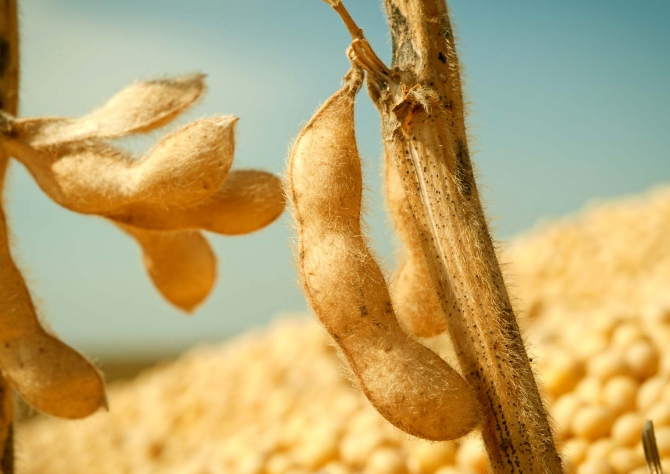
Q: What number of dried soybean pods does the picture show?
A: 7